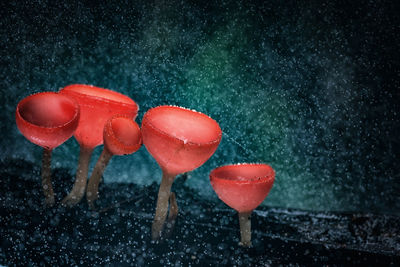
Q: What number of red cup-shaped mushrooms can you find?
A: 5